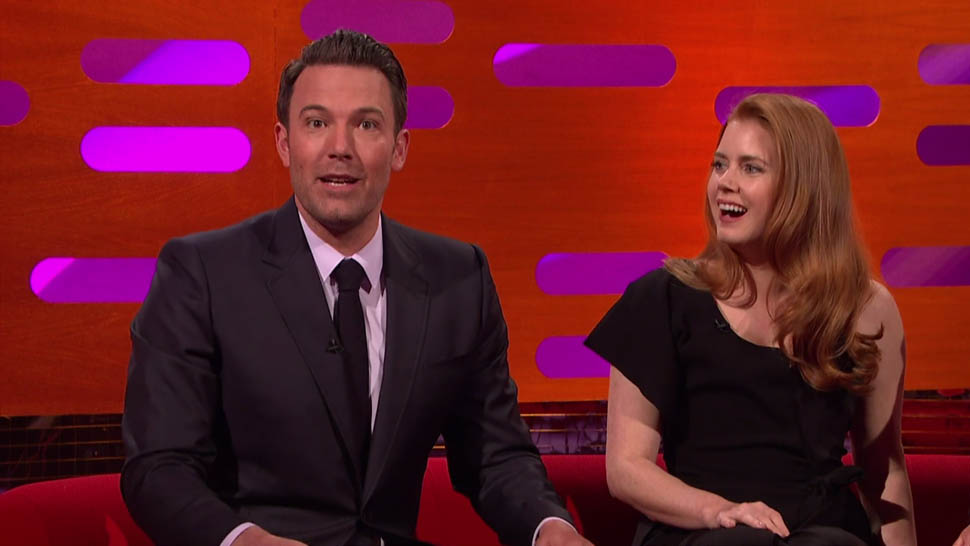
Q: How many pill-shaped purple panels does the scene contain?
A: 13